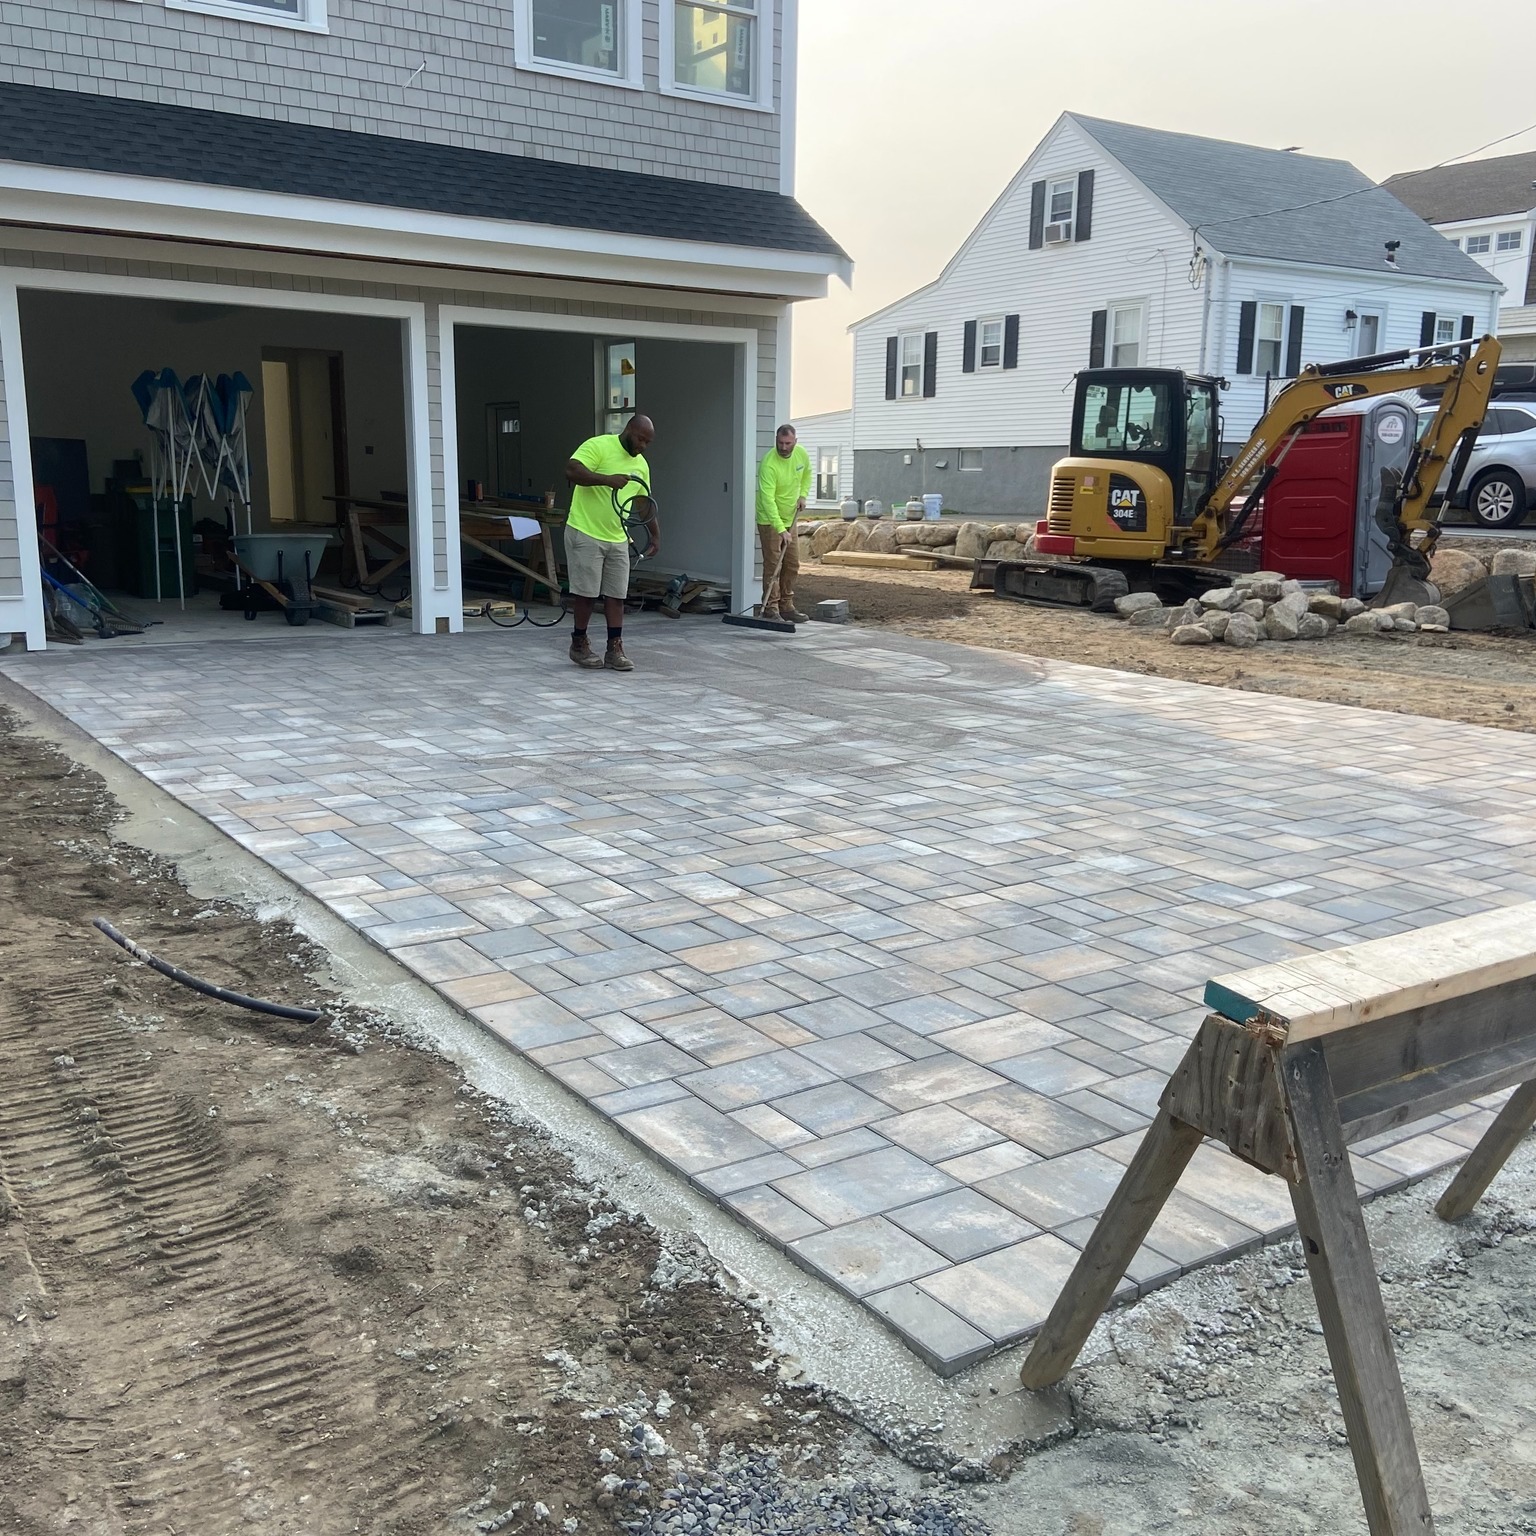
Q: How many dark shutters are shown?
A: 11